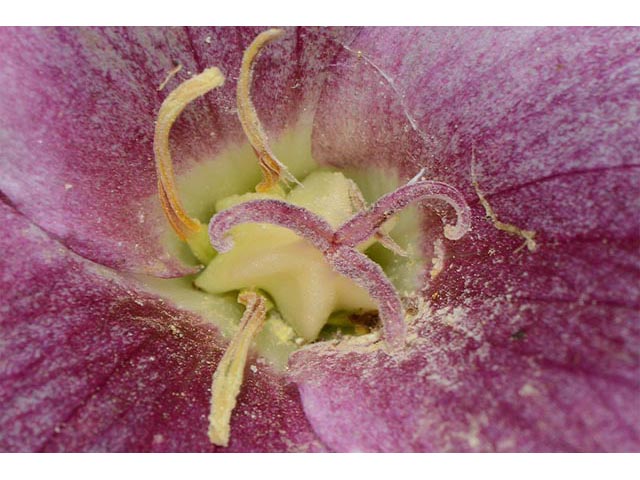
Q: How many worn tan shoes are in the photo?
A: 0